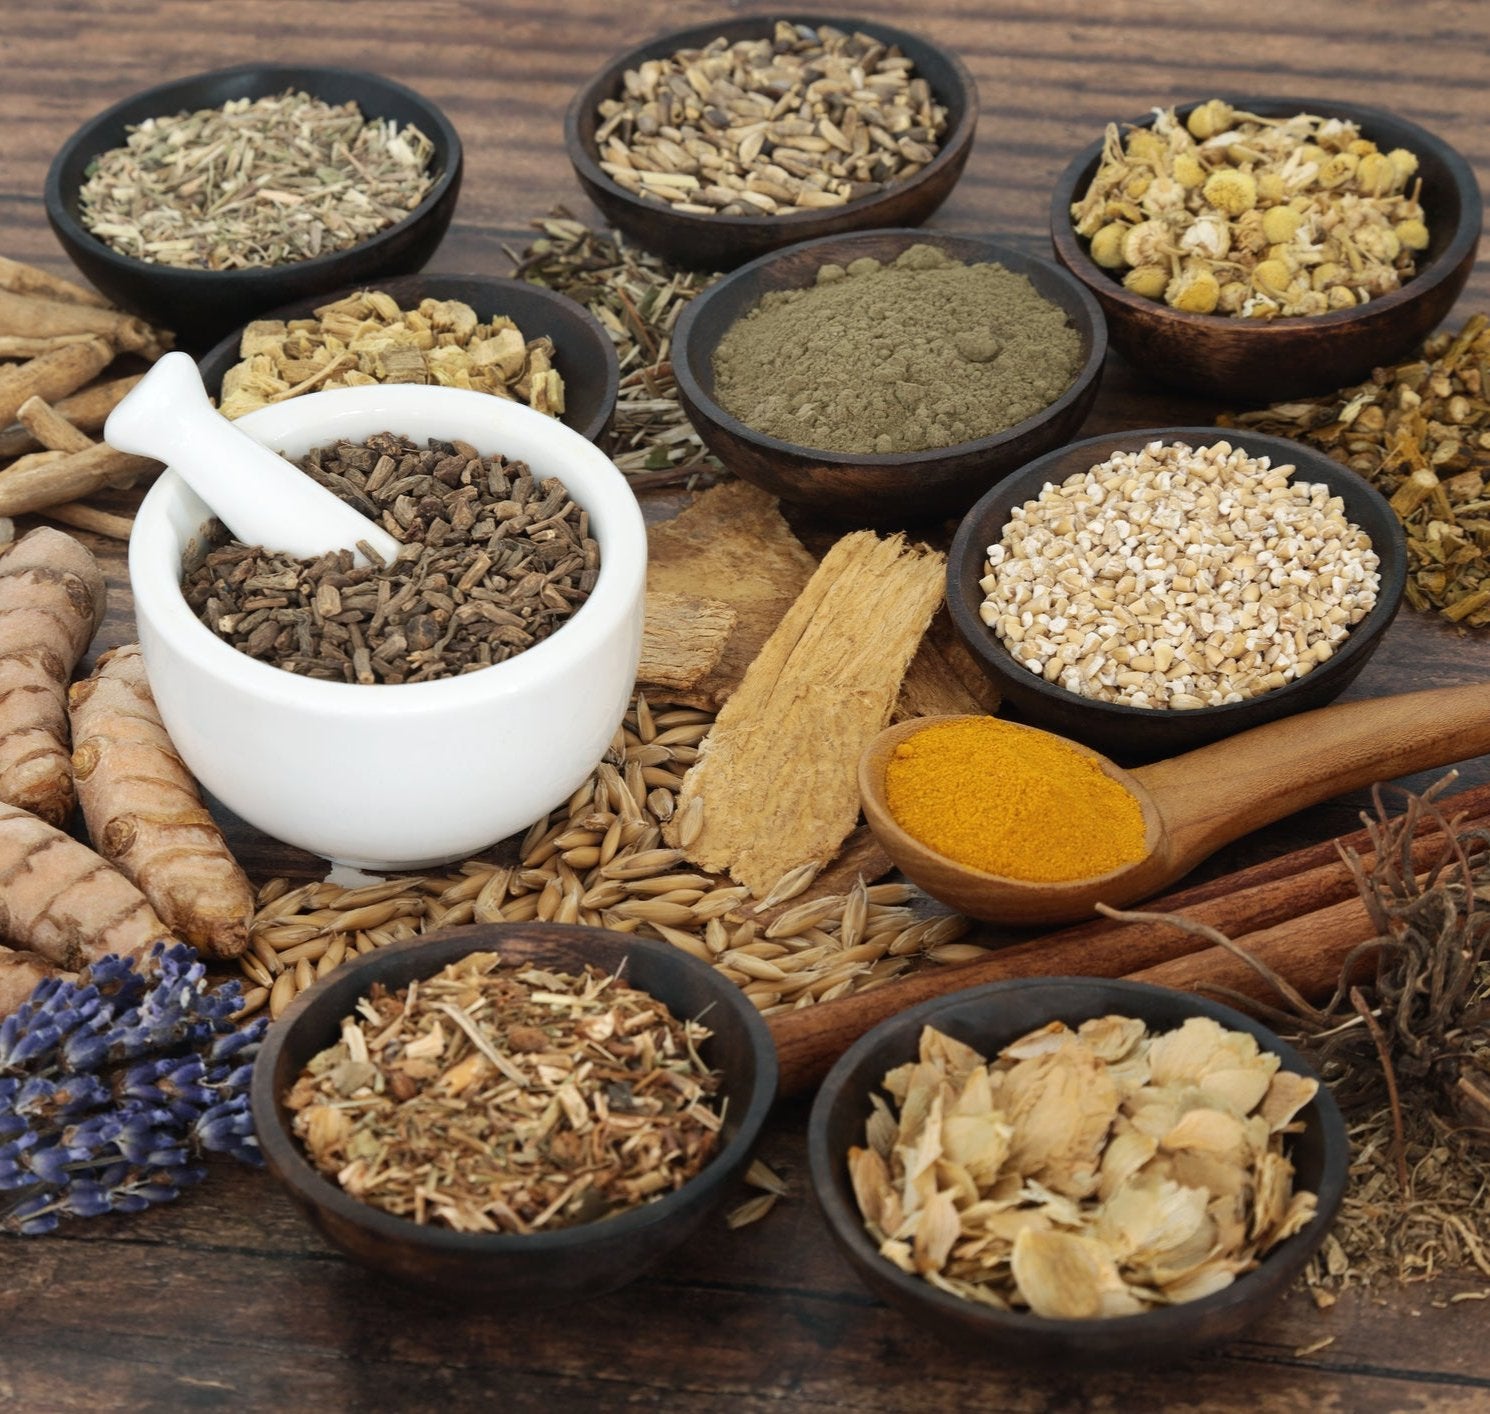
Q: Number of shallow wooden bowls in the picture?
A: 8